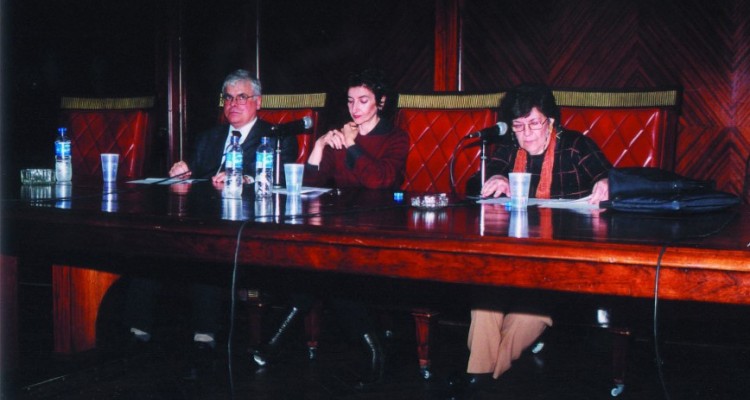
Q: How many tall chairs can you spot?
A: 4